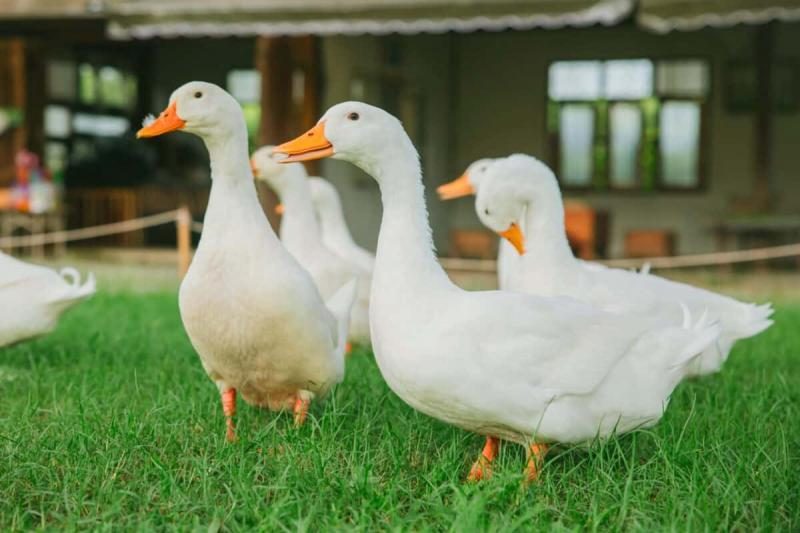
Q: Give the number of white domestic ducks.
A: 7